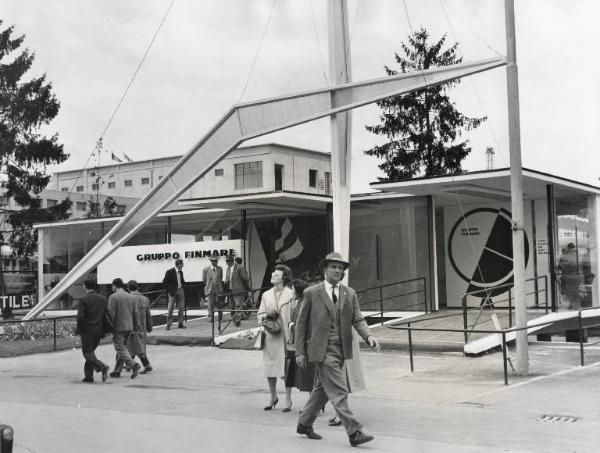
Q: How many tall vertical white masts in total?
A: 2